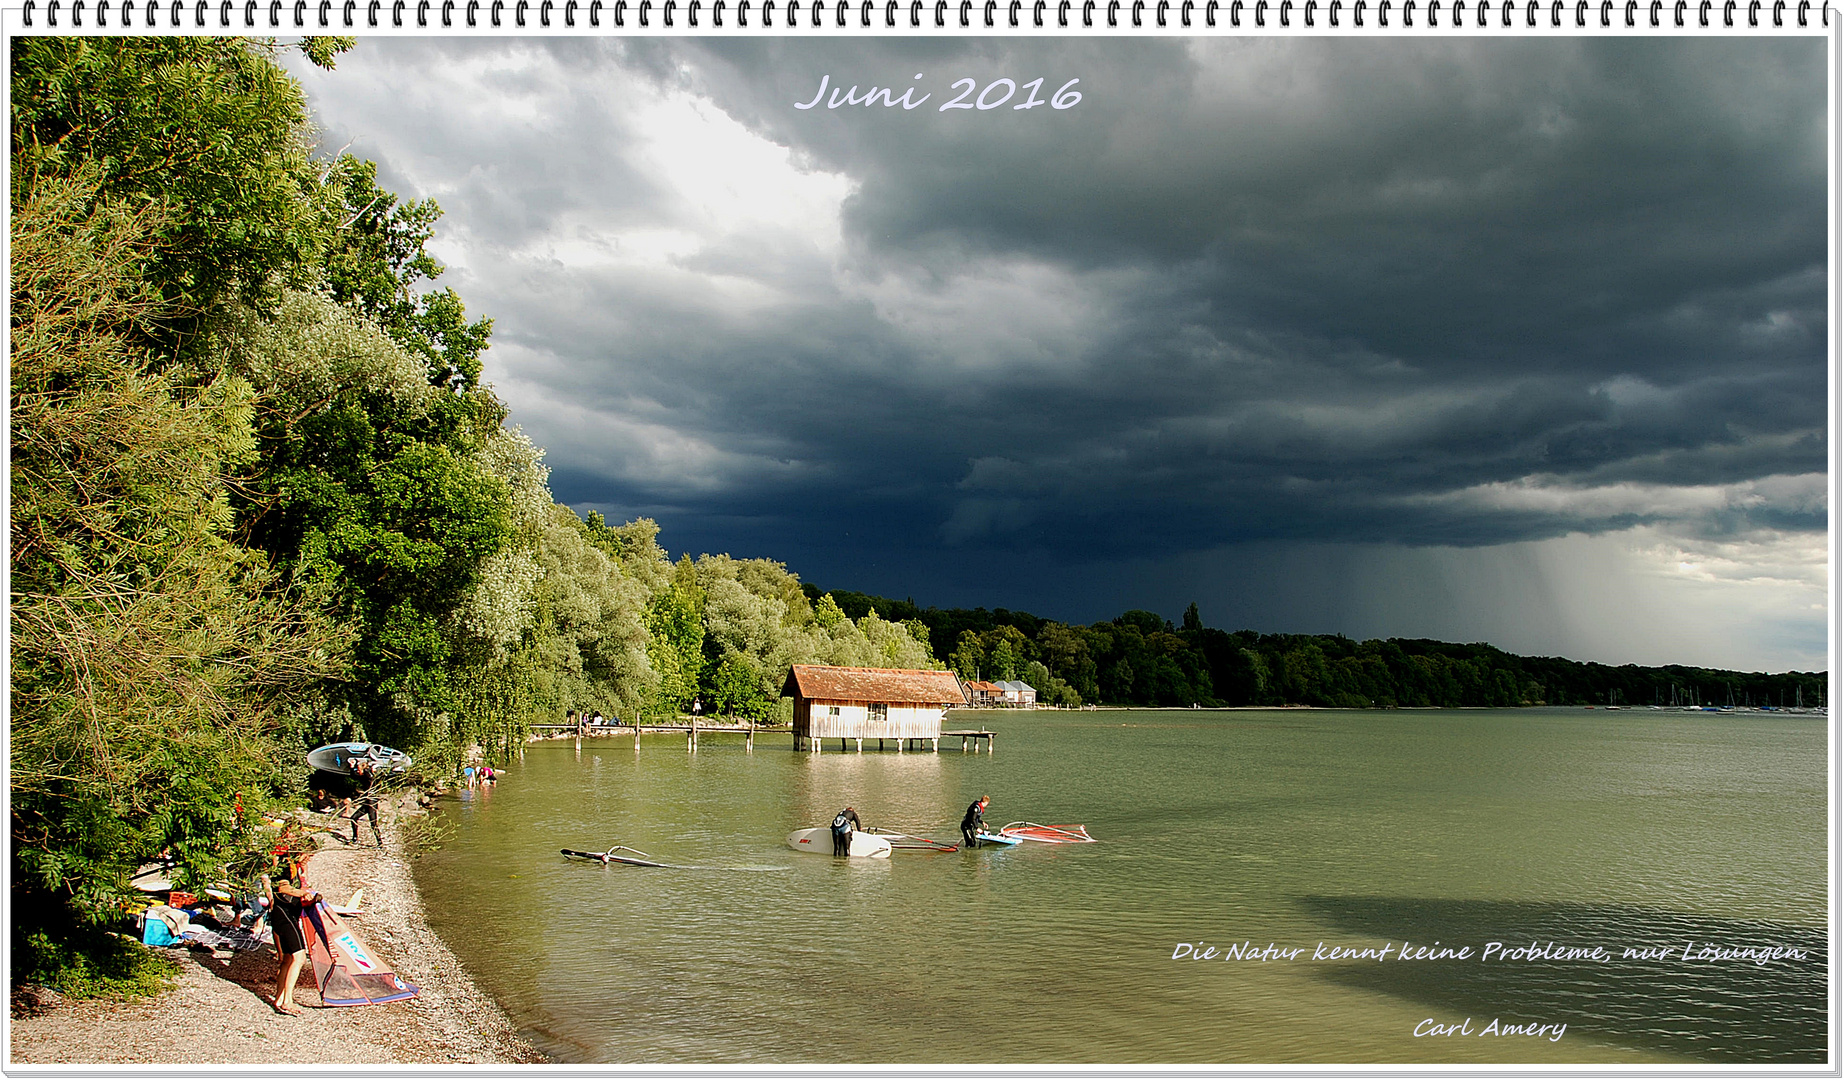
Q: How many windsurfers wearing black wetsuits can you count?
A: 4